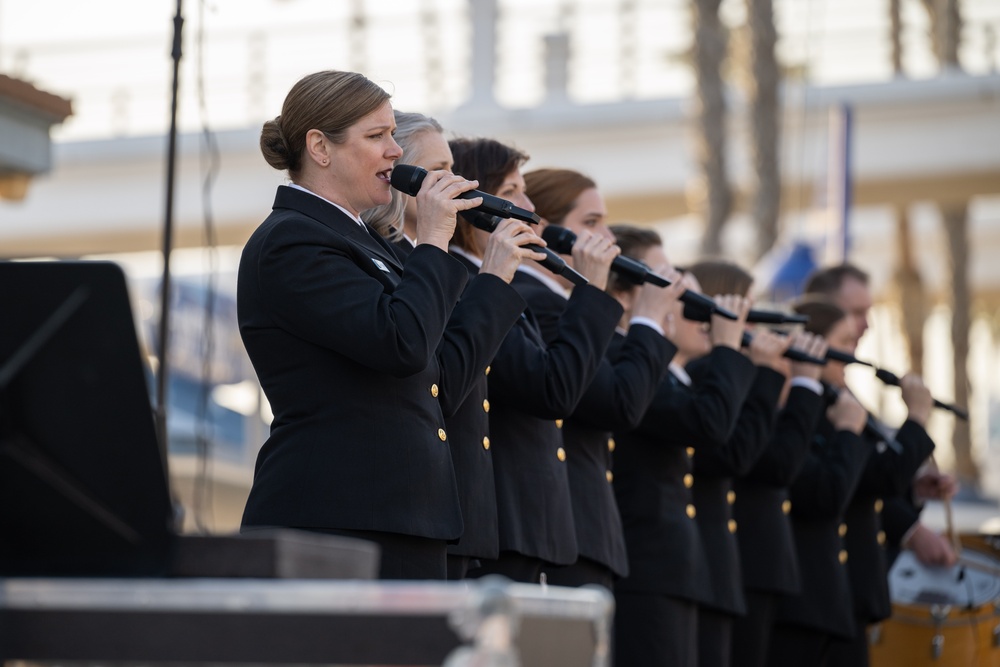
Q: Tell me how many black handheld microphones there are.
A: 9